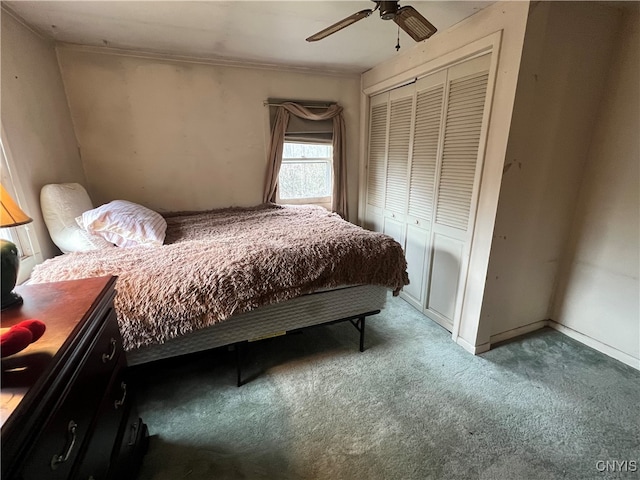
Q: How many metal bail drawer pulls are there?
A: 4